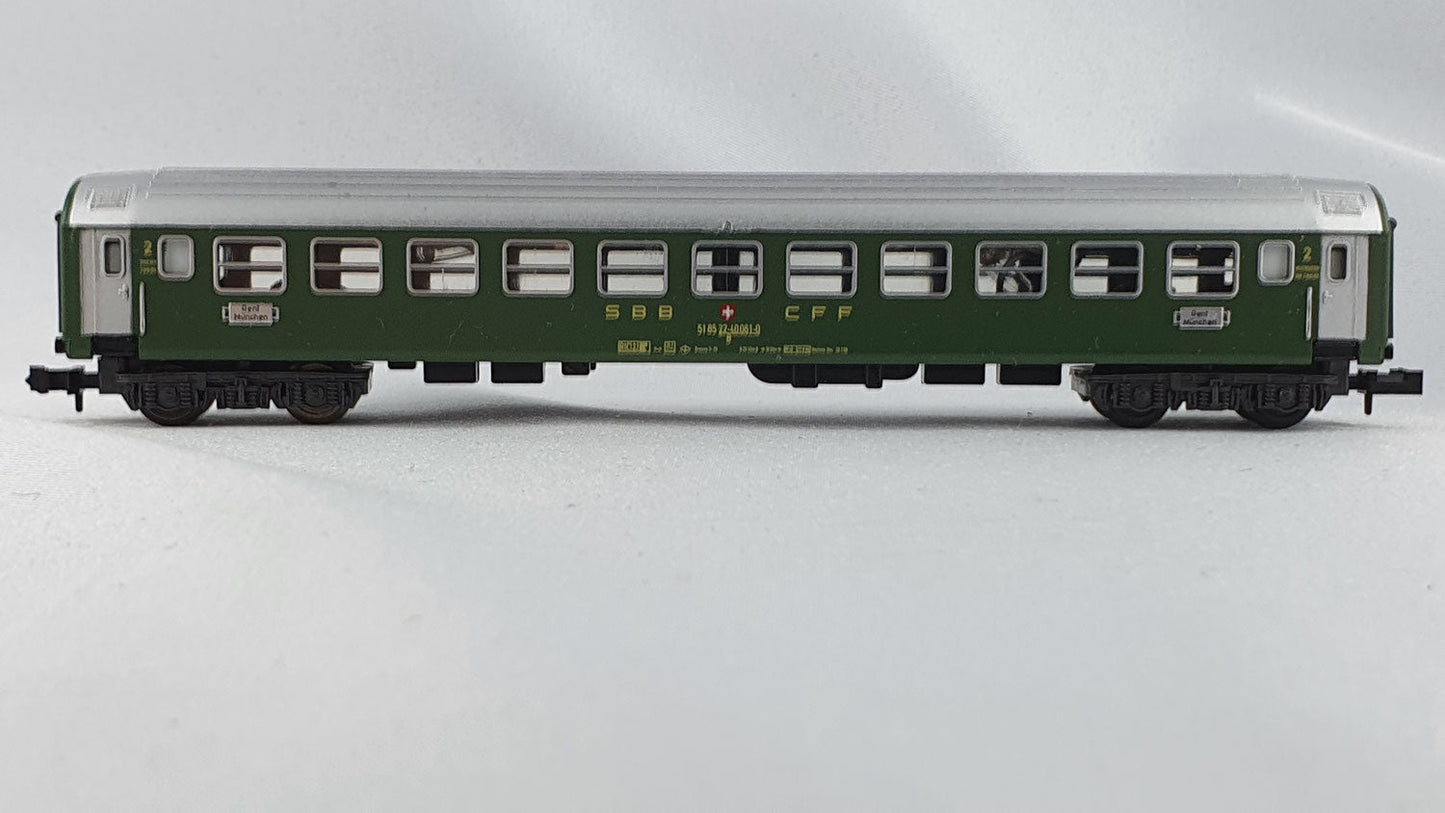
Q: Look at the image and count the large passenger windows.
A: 11